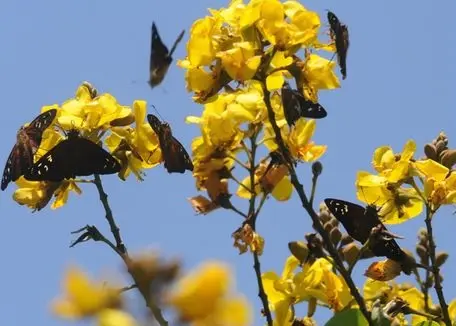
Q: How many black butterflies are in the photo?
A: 7